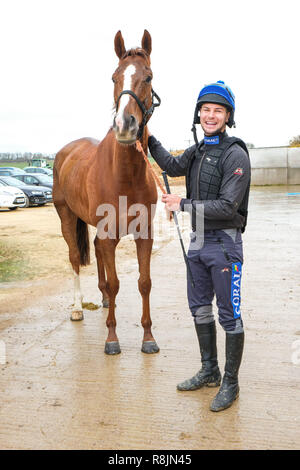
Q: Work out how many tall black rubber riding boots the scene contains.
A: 2